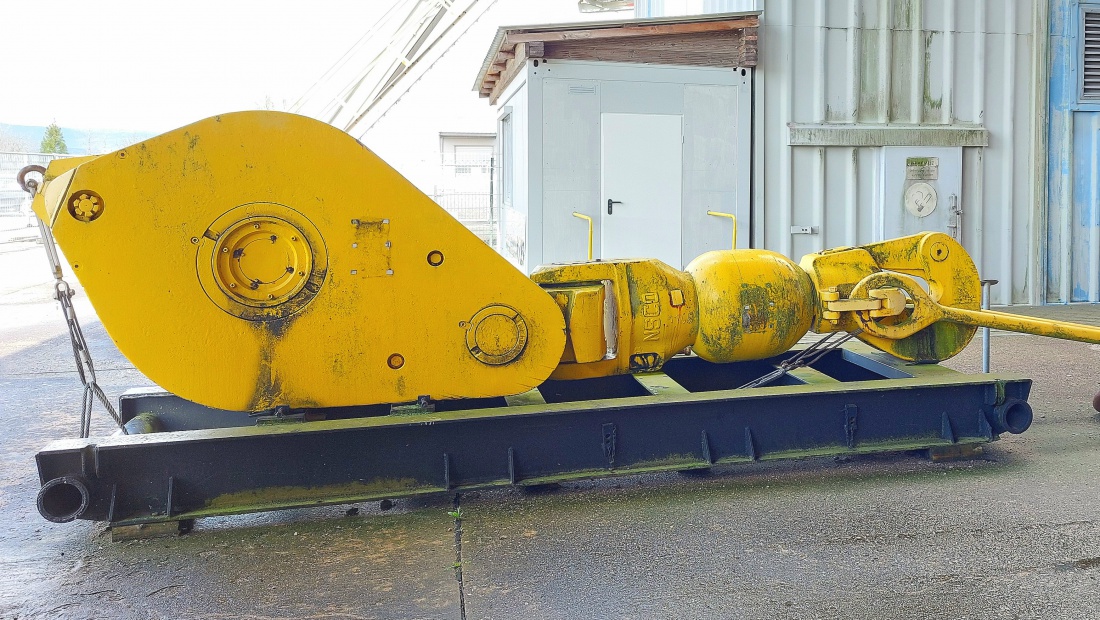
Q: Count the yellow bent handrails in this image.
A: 2